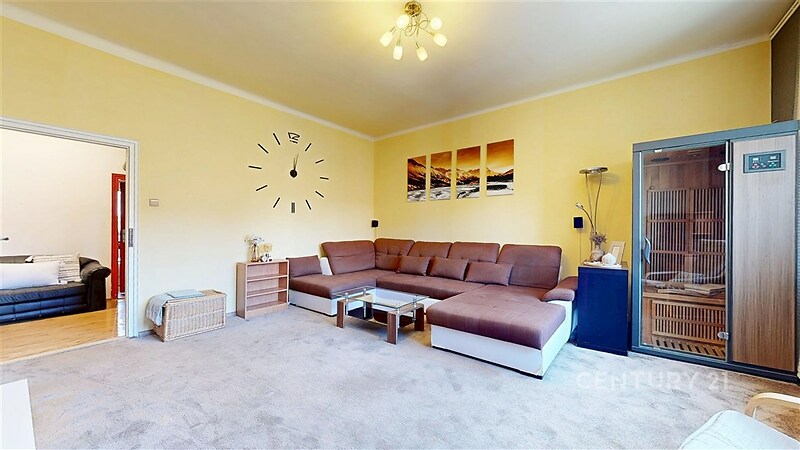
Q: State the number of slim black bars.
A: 11